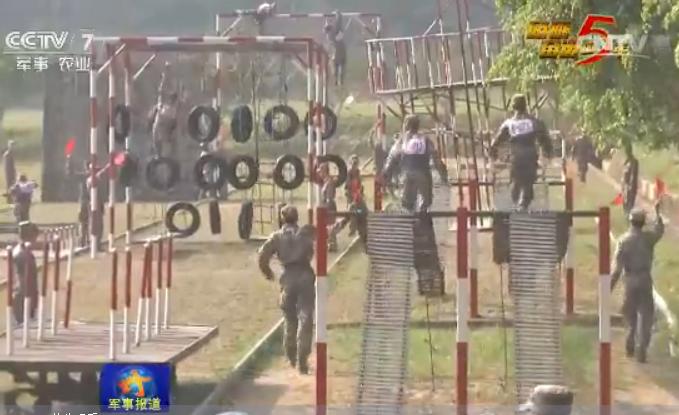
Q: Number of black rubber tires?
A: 14